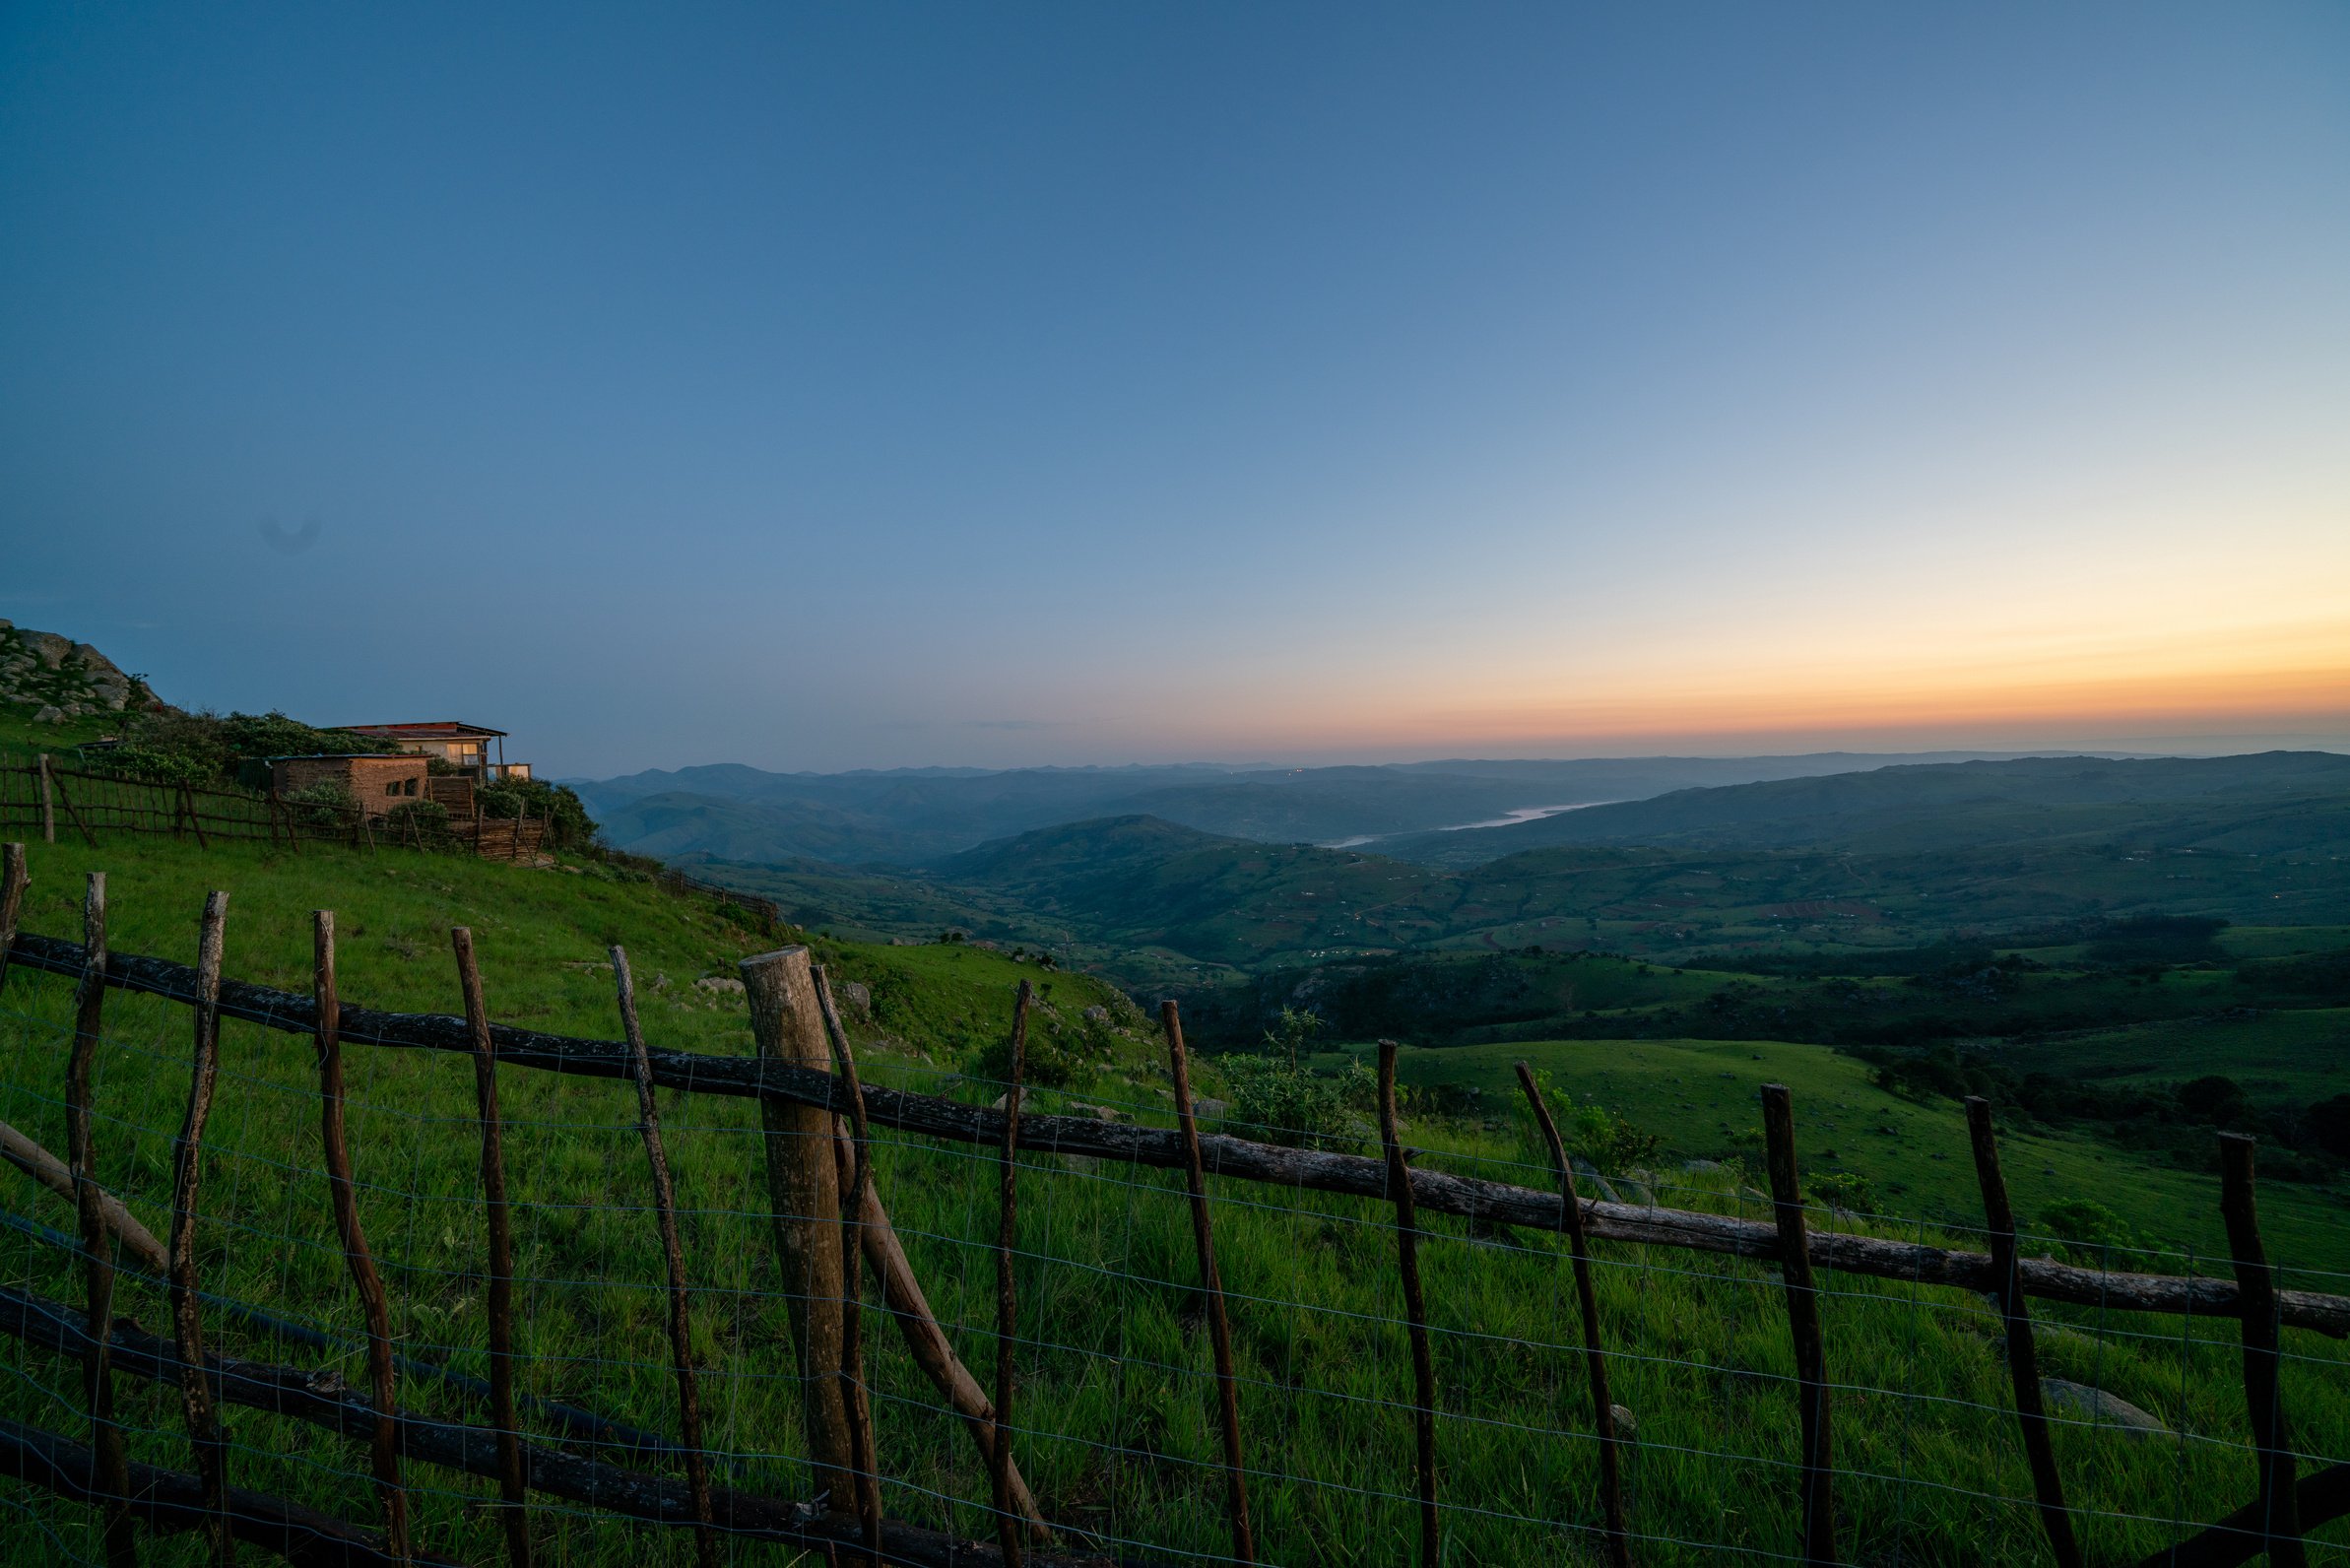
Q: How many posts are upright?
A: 15